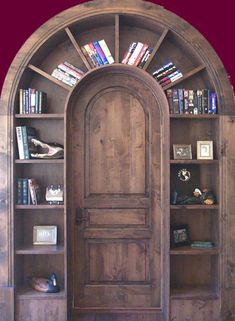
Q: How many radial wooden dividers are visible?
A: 5